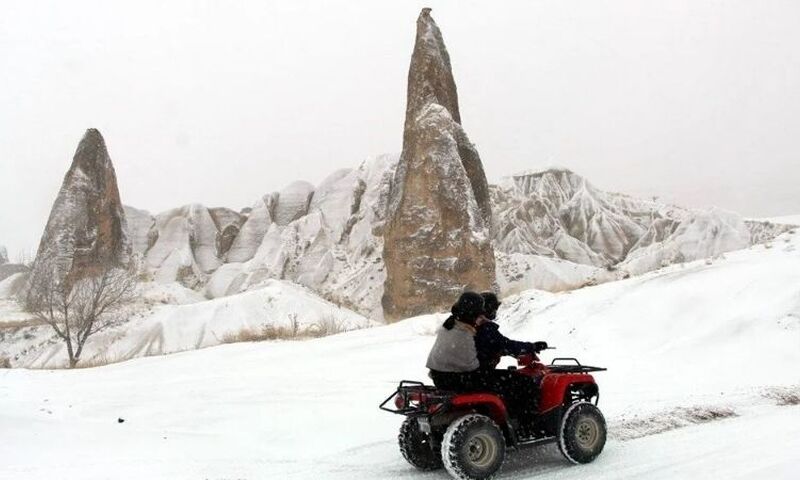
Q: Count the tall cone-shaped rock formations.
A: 2